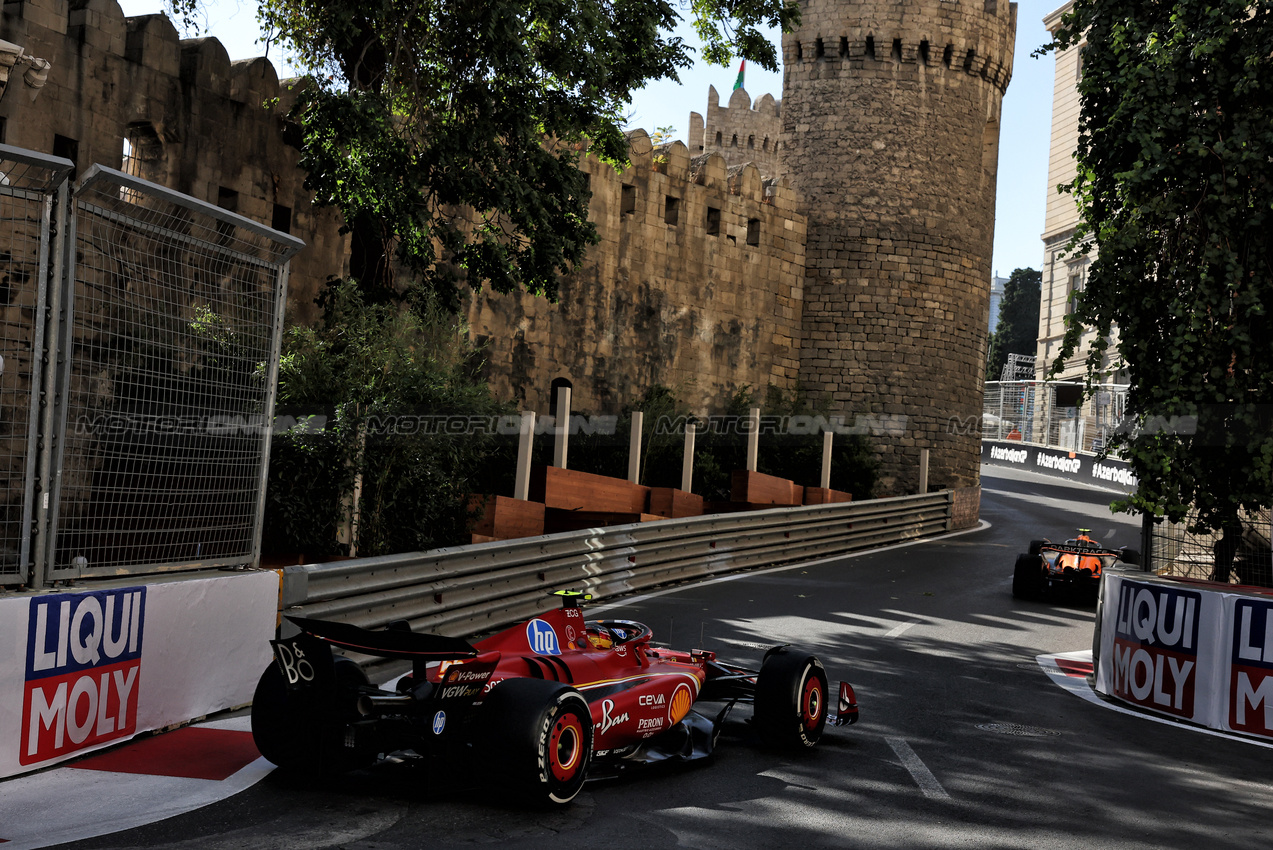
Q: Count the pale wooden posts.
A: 7